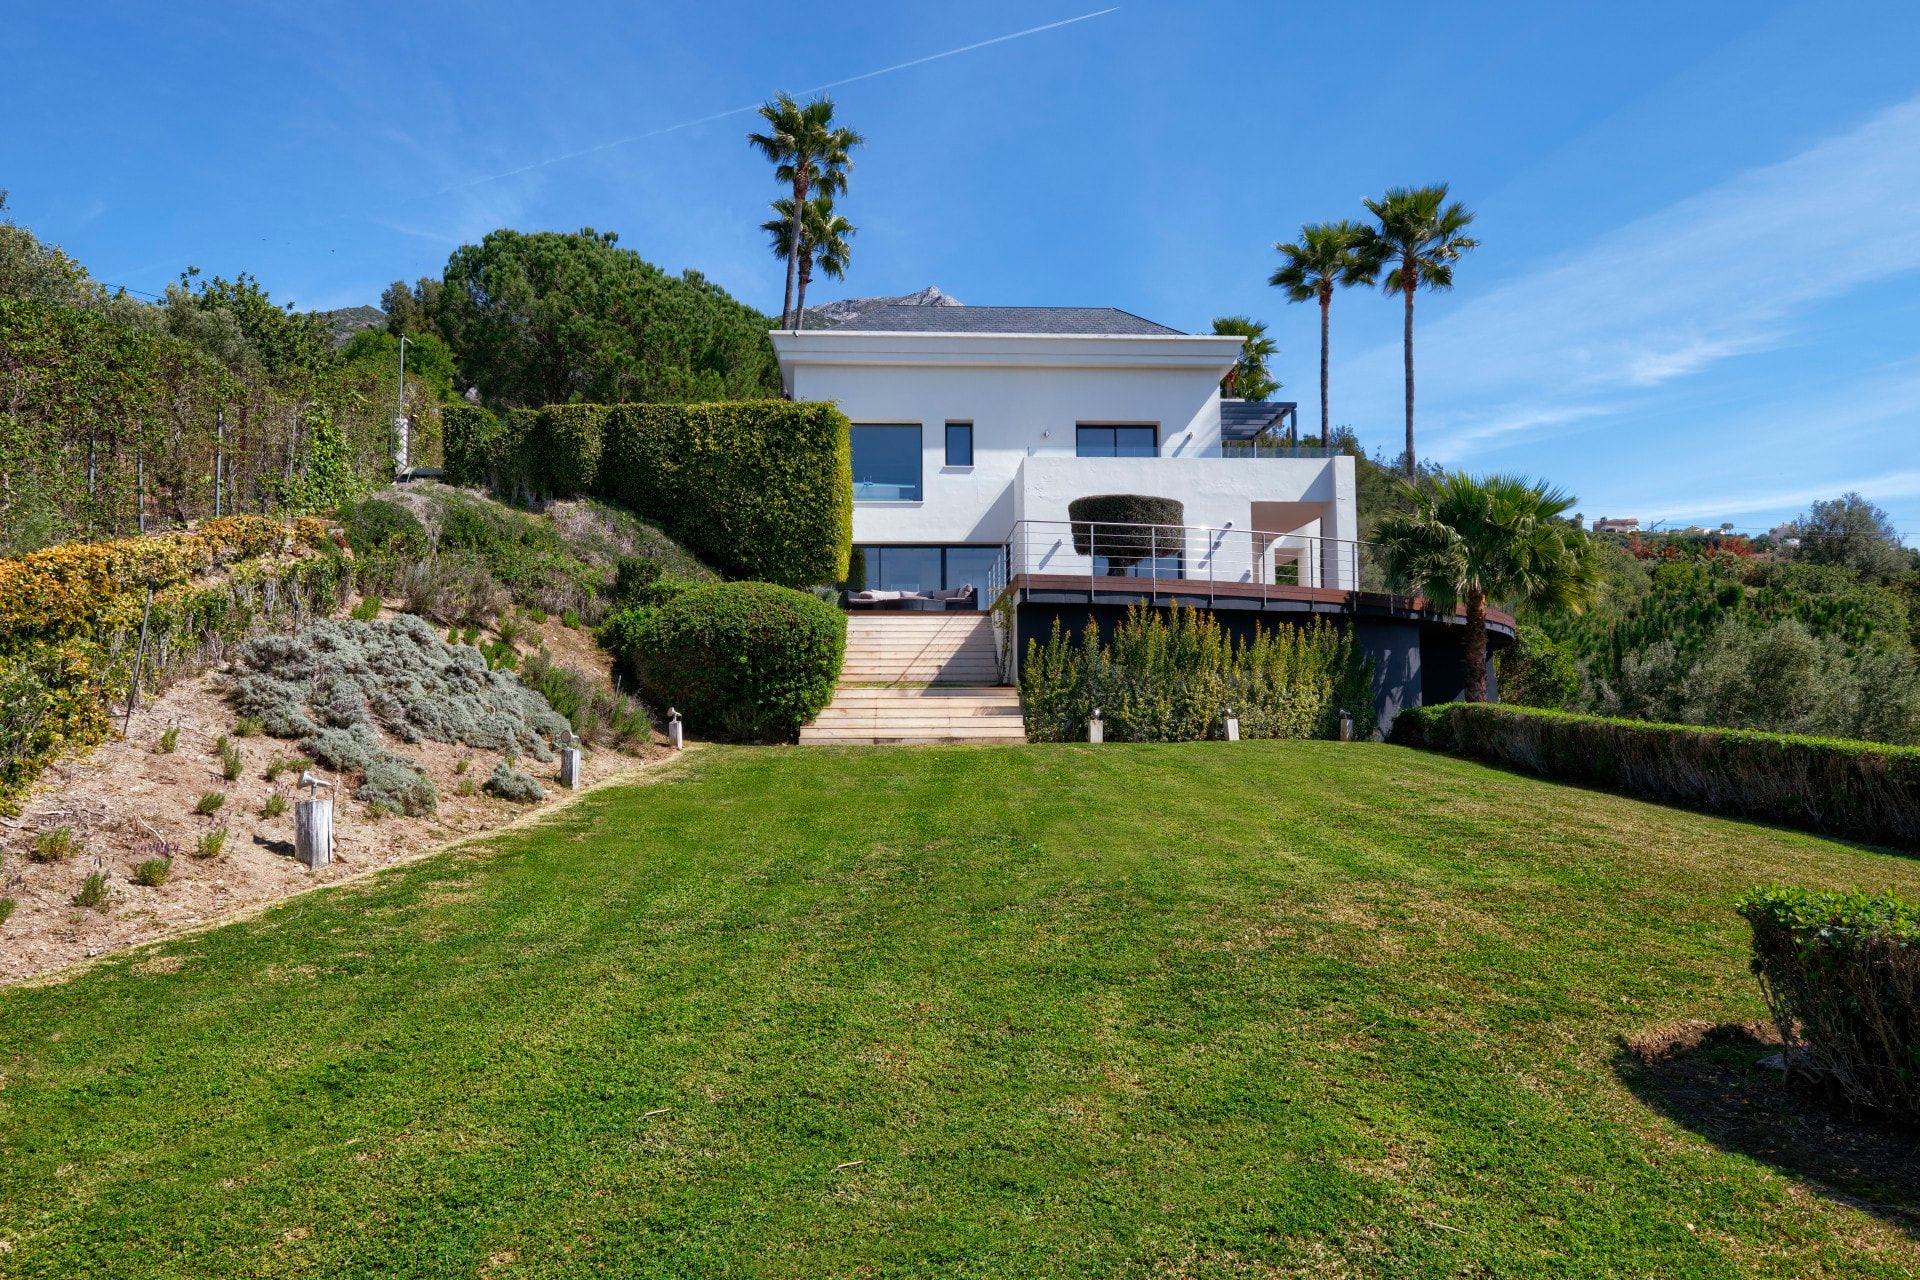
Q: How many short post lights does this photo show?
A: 6